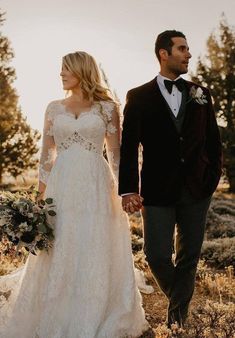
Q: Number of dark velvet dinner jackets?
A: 1